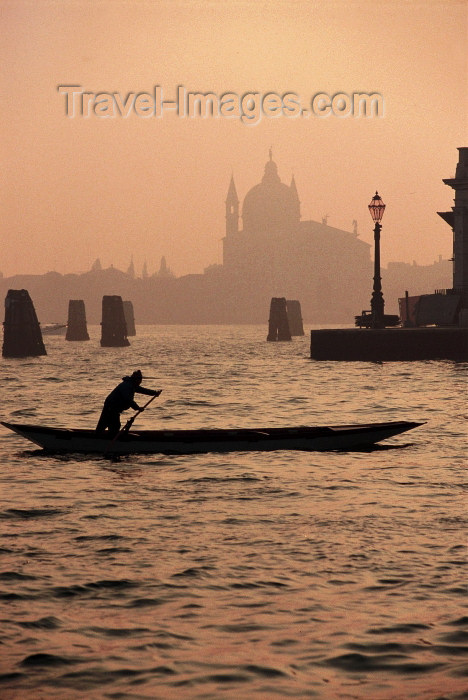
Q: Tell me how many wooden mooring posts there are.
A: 6